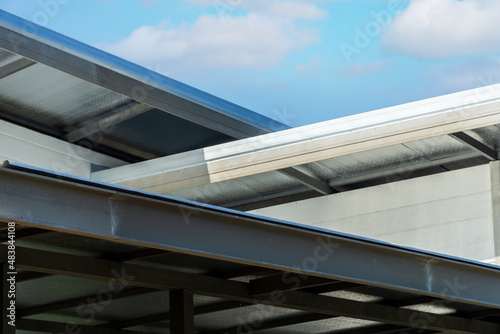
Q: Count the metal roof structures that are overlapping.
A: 3